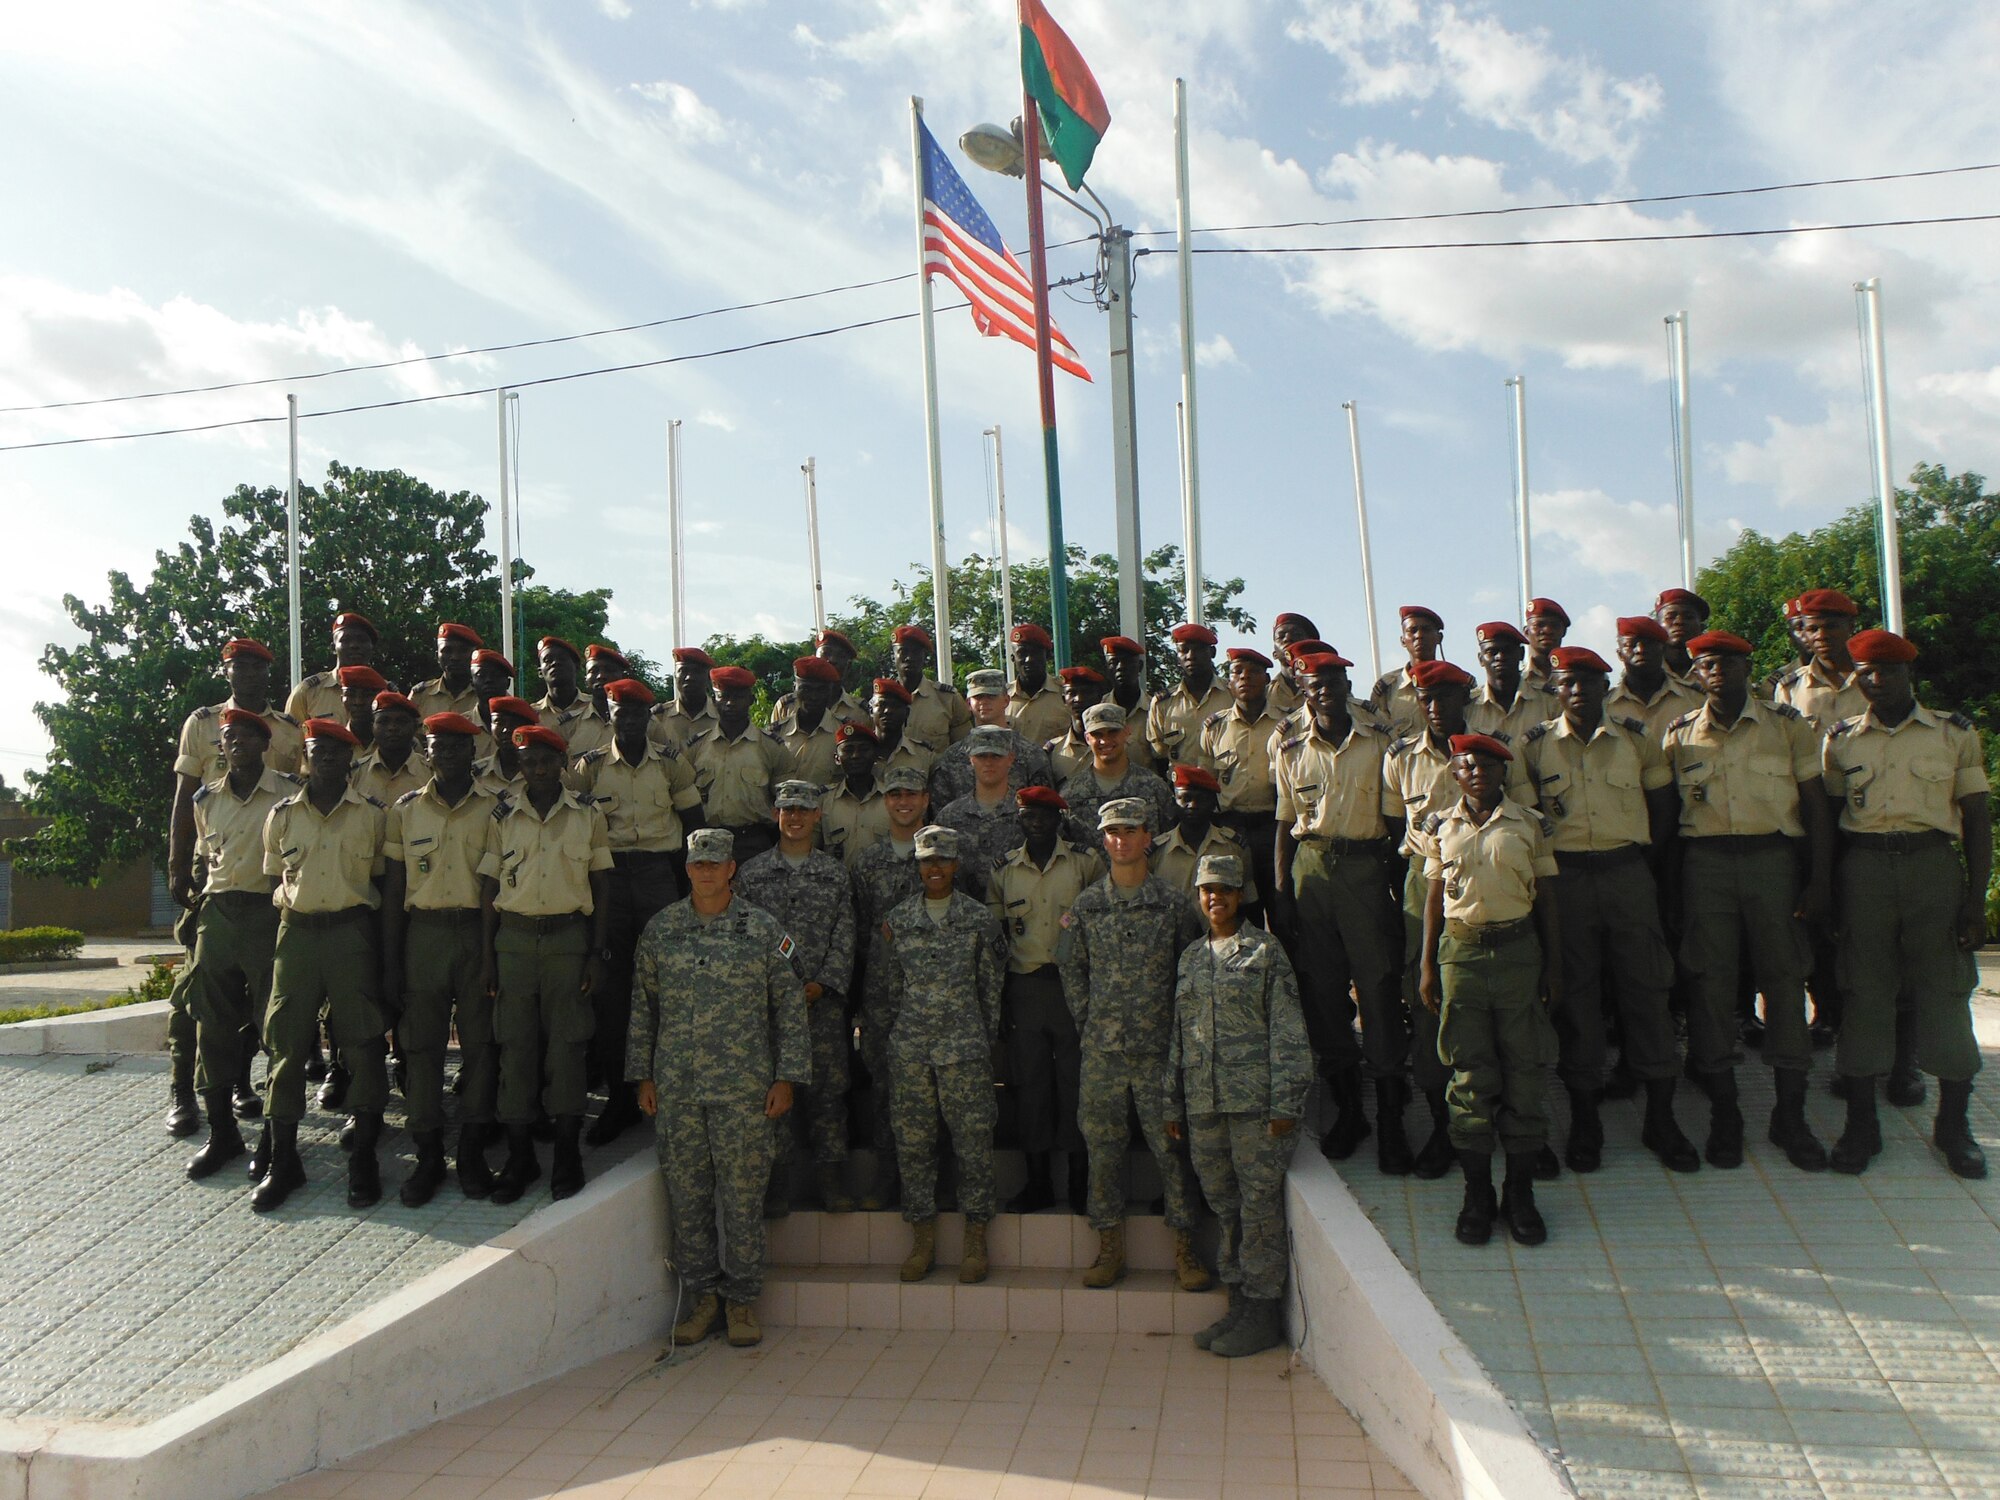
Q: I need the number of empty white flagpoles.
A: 11